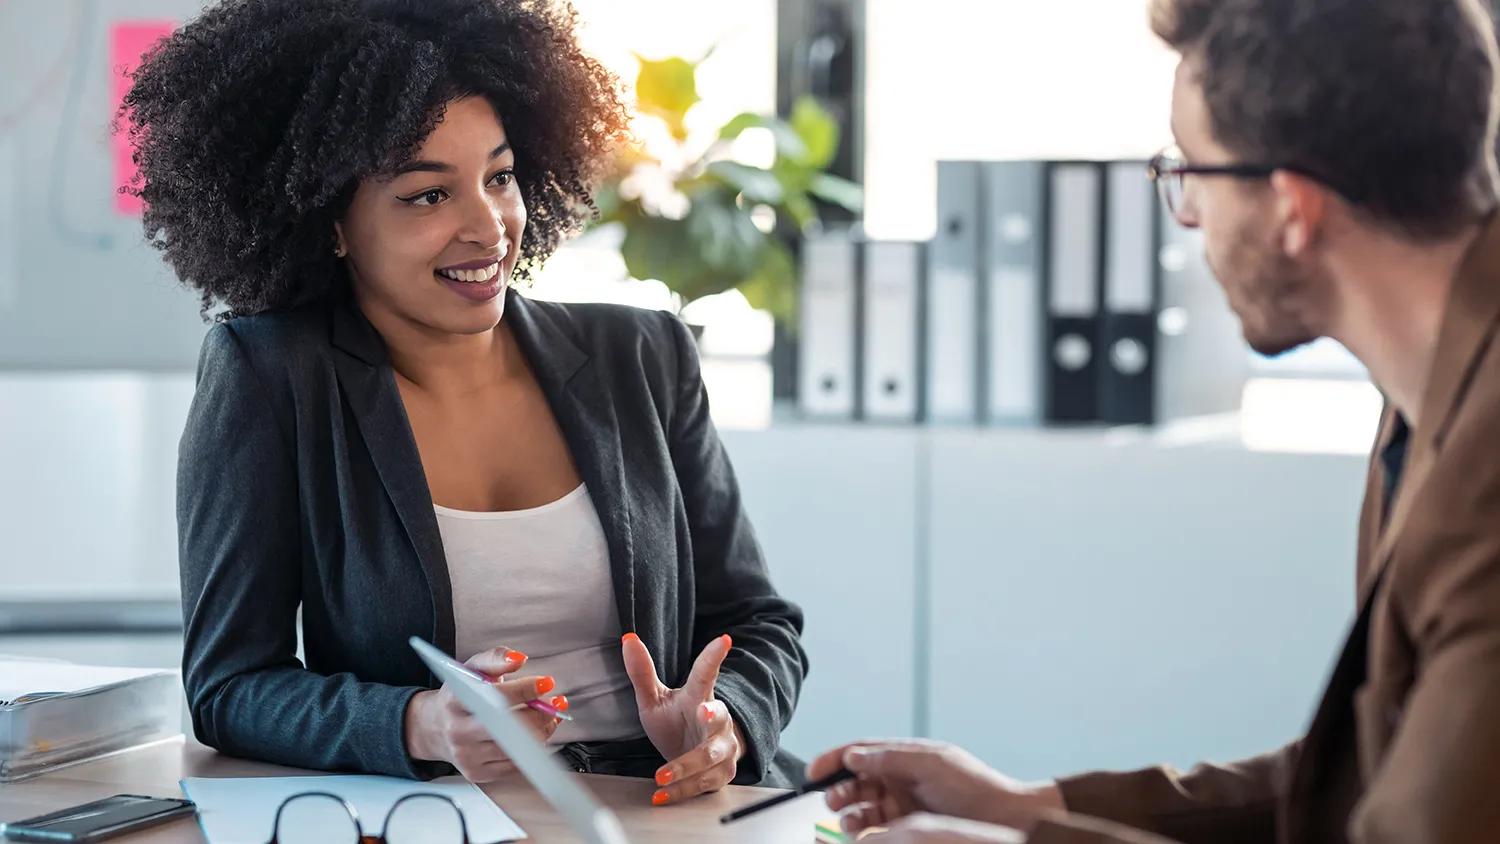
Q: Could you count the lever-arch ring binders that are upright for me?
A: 6